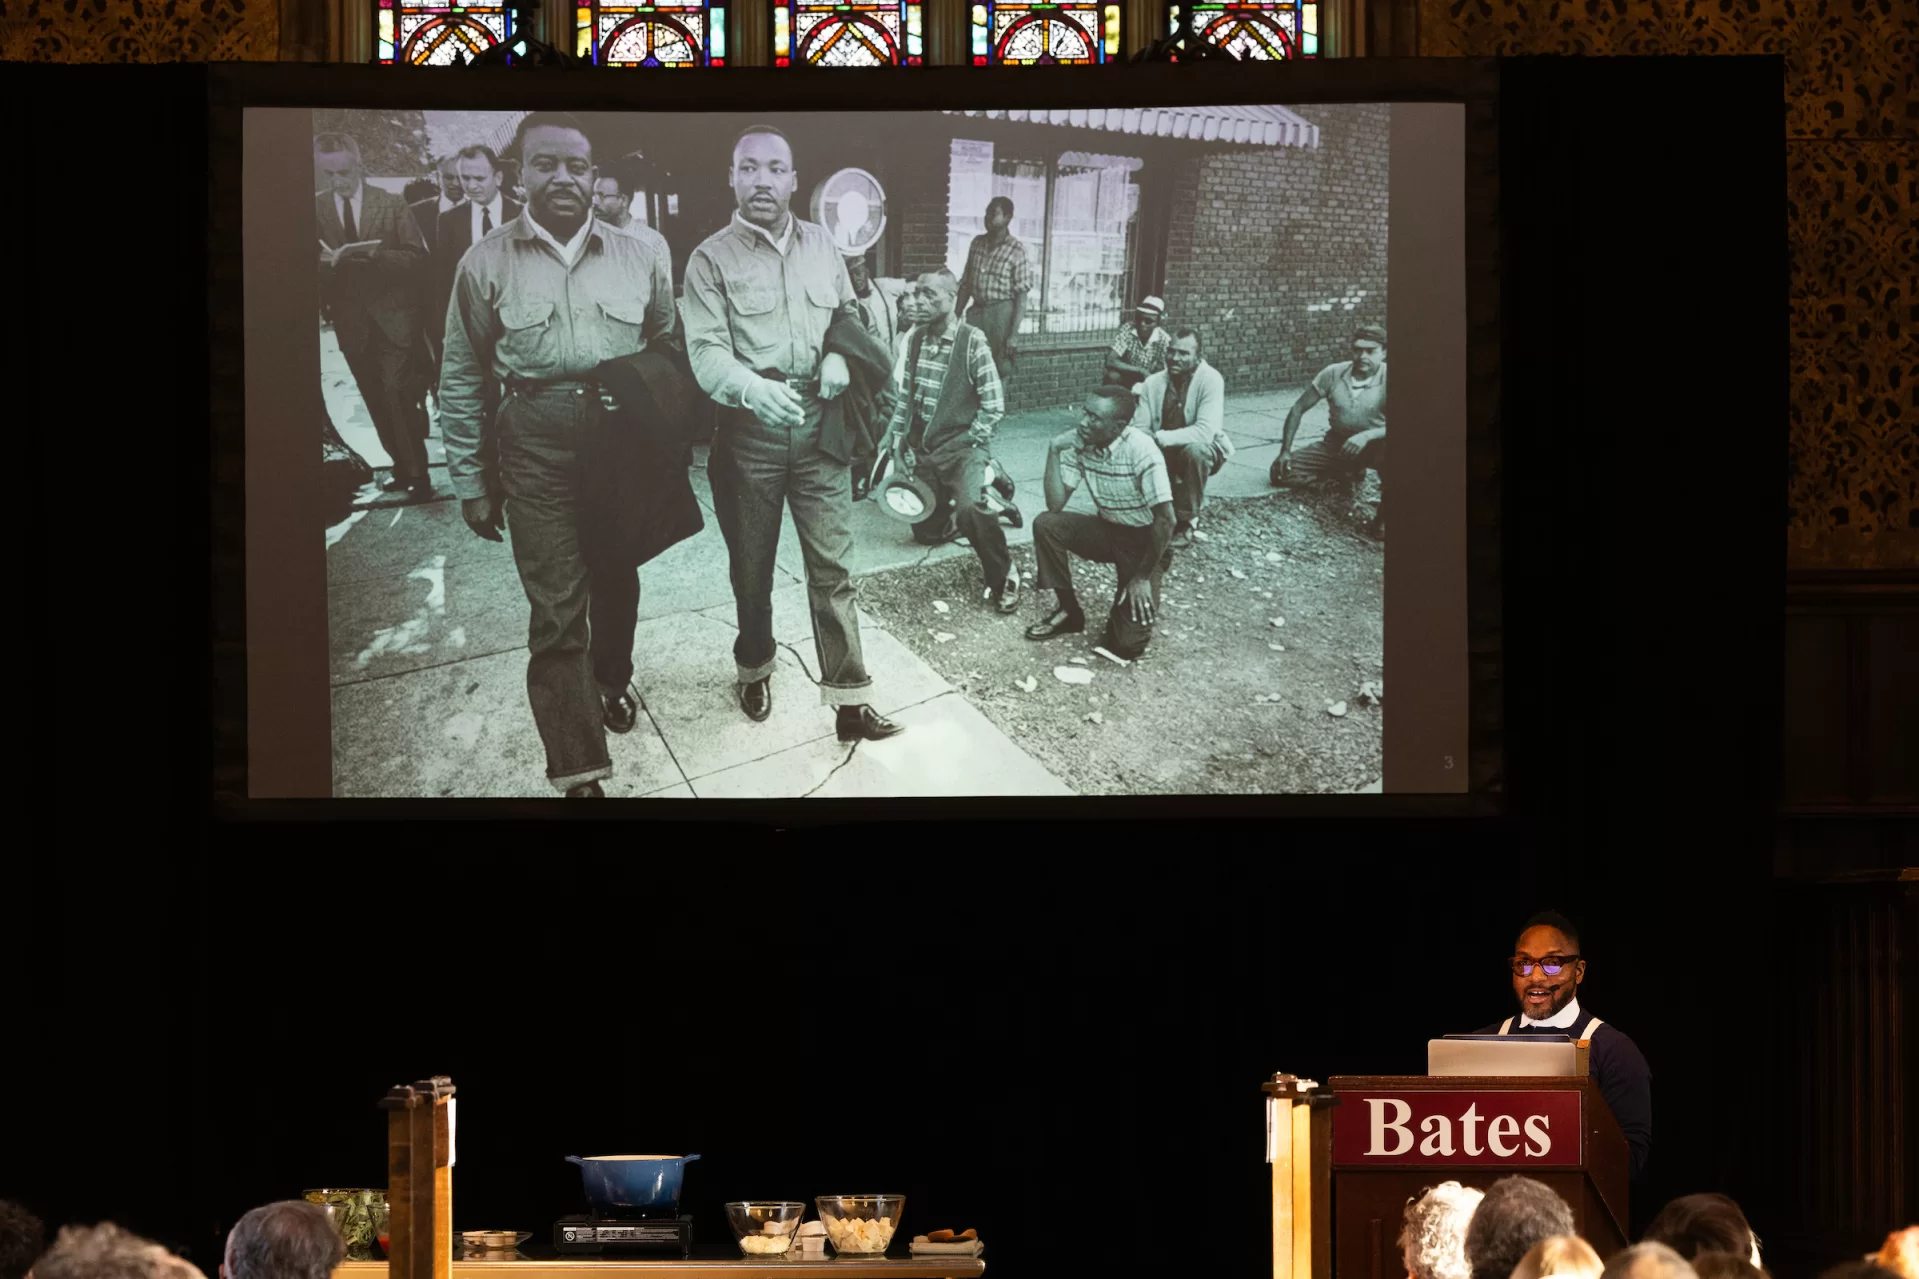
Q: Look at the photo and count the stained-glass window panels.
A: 5